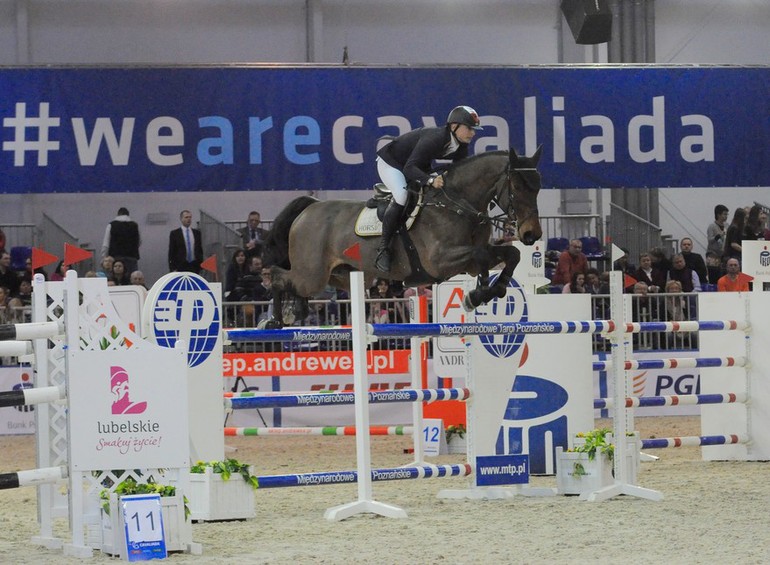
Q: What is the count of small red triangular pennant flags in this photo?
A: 6